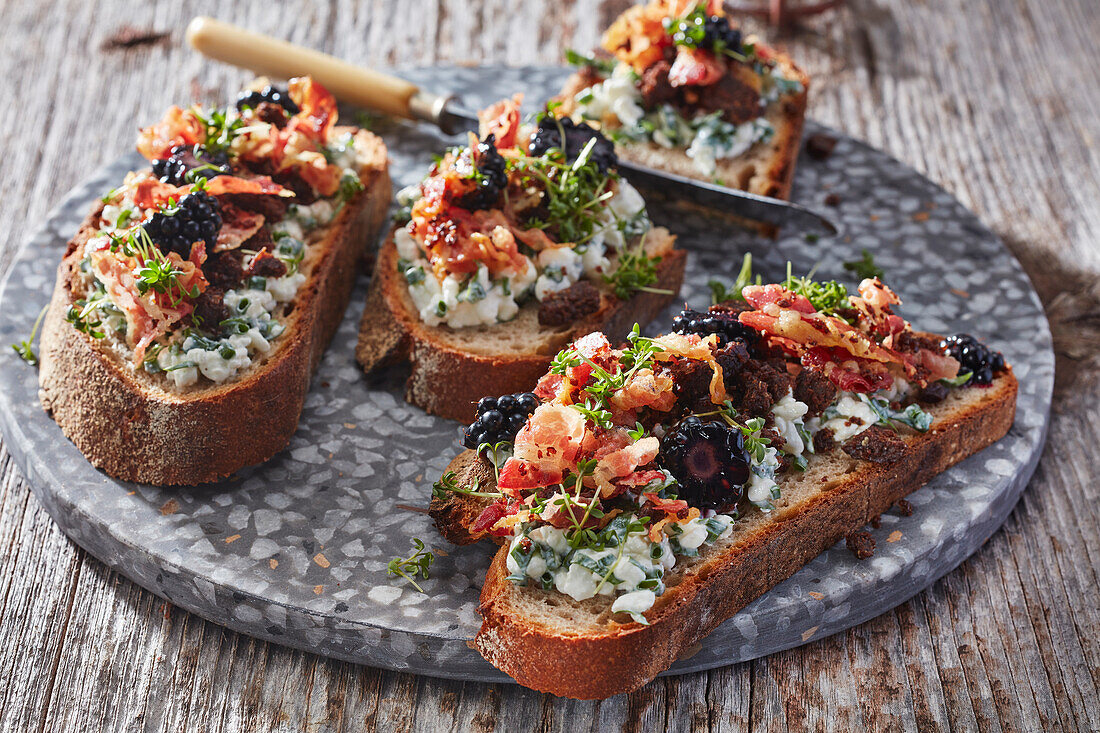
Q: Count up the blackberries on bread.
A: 10